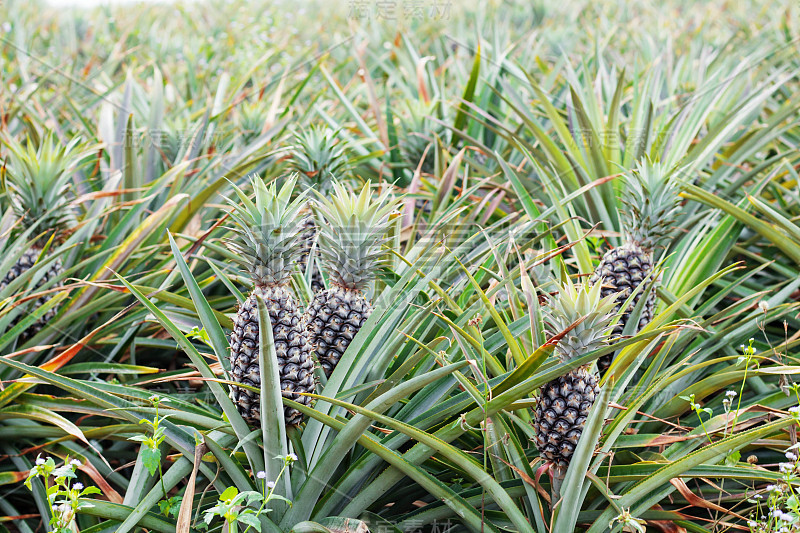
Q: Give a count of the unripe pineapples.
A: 6